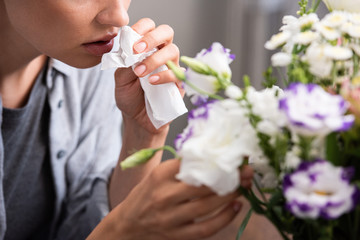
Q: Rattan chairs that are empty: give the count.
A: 0